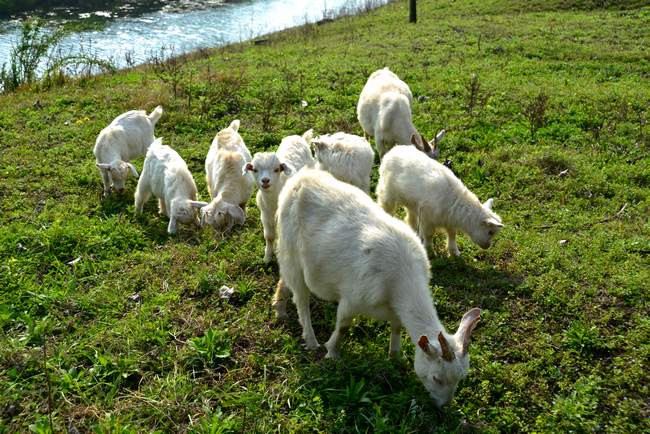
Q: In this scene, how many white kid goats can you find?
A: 6